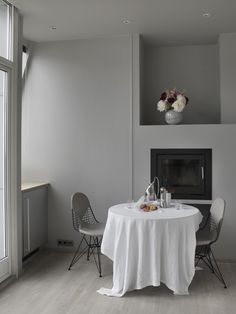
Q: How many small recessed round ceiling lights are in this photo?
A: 3